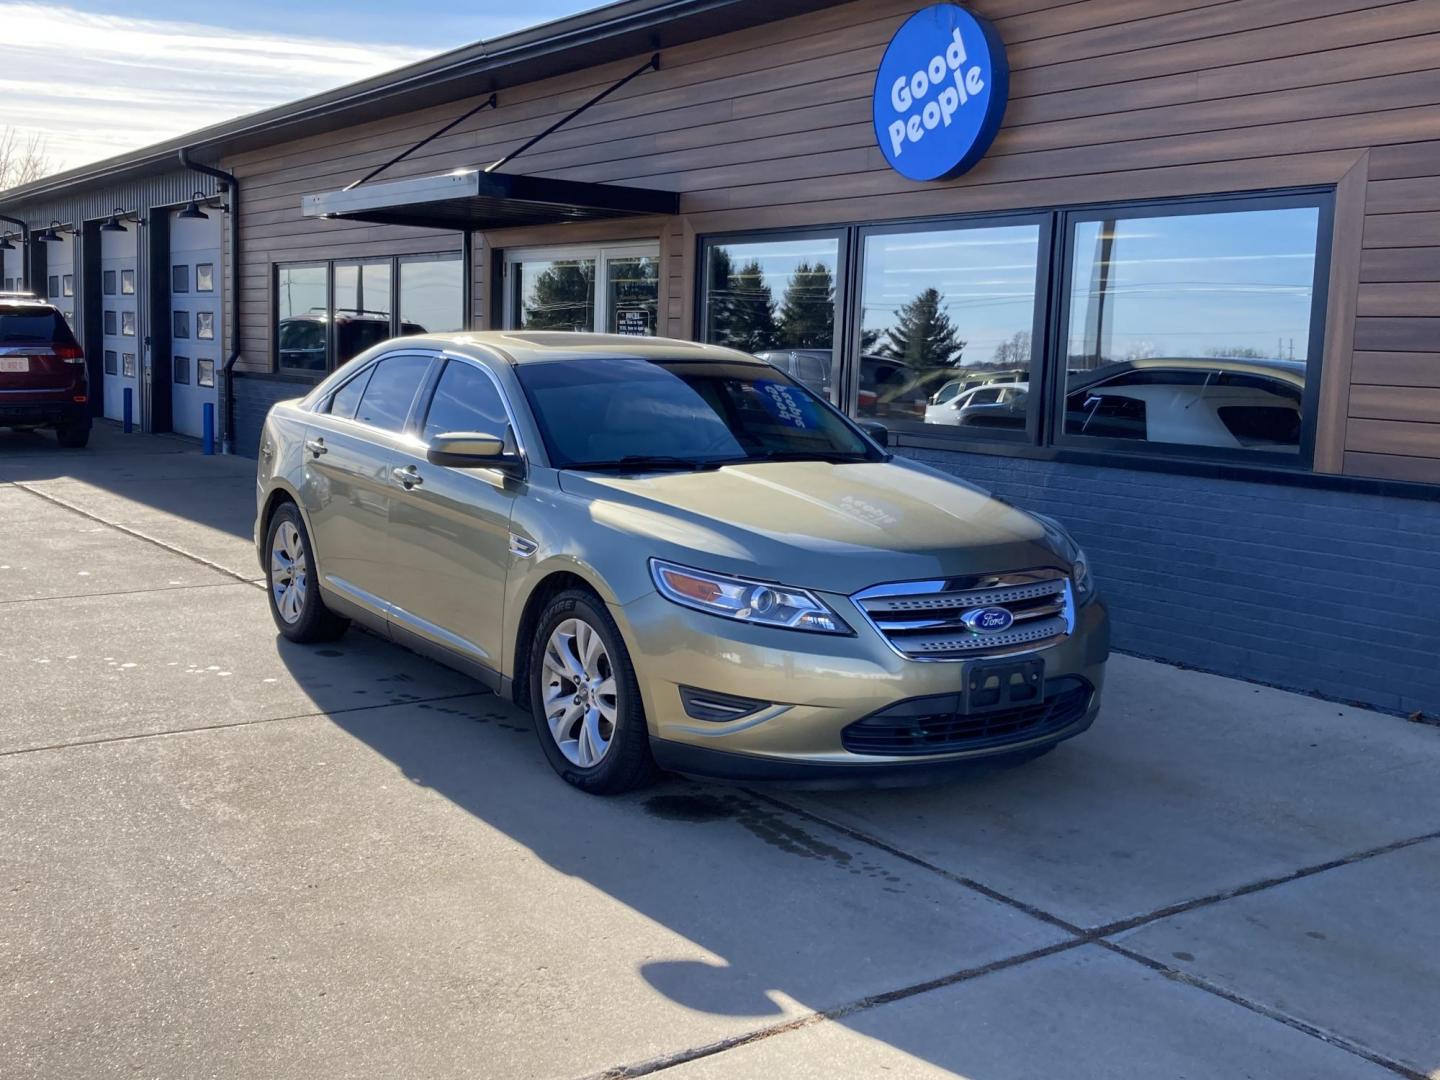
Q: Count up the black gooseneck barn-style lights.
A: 4